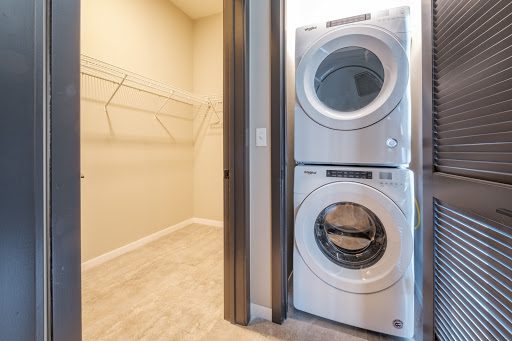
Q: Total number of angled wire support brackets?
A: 3